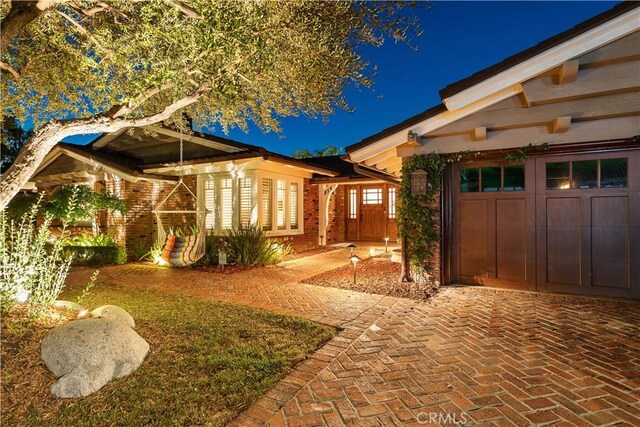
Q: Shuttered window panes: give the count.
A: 6